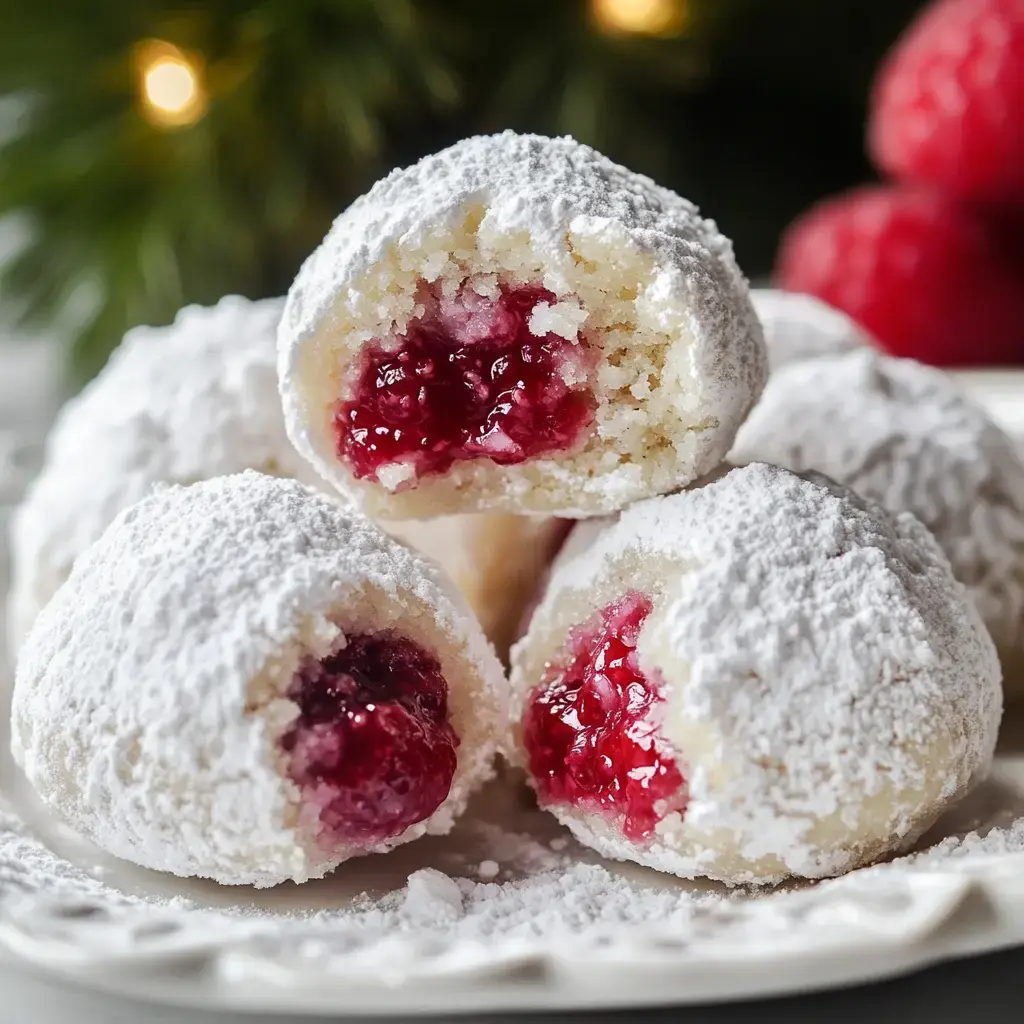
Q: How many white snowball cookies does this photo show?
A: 6